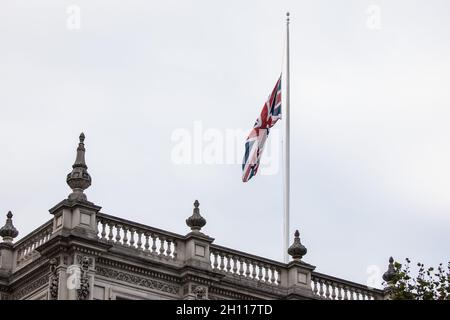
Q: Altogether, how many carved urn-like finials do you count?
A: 5